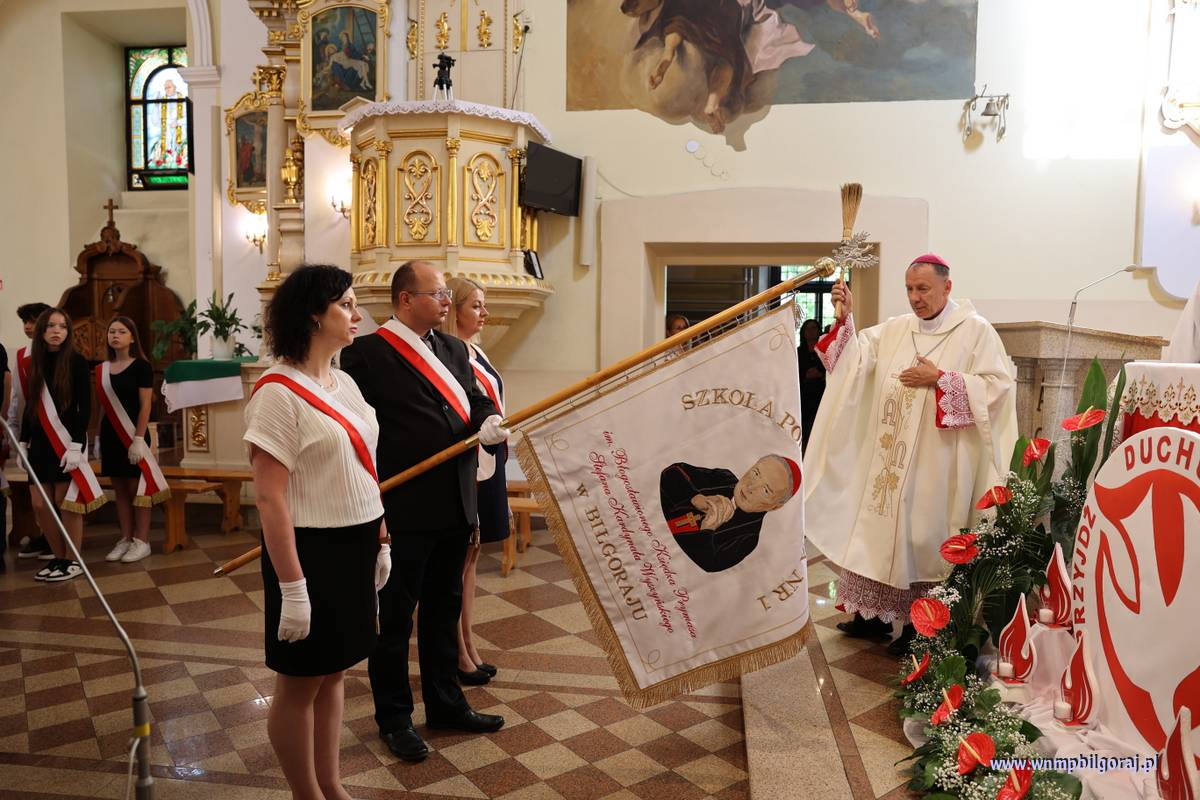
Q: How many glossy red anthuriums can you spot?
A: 9